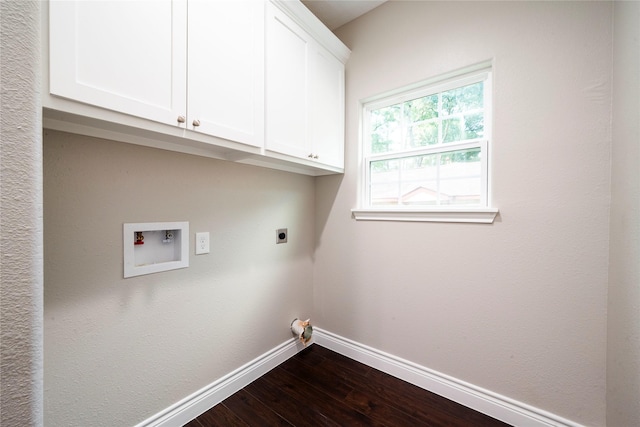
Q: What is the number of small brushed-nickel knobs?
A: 4